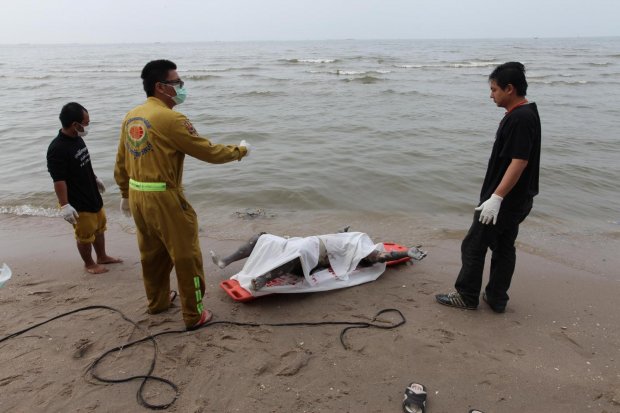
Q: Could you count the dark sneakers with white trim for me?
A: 2